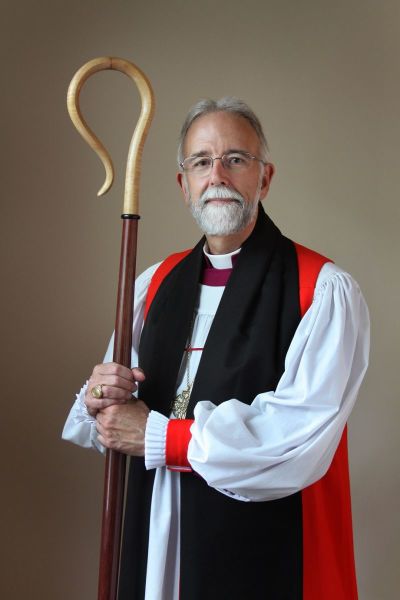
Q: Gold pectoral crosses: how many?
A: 1